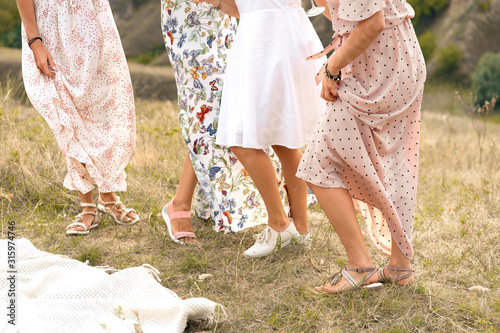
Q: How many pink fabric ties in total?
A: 2